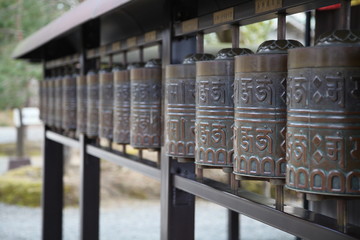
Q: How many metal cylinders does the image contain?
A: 14